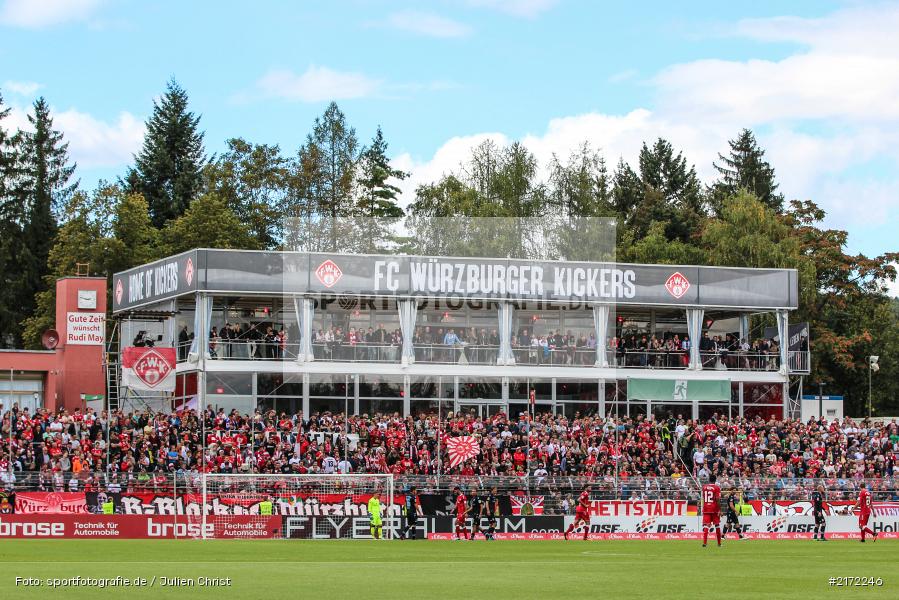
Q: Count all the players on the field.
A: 10